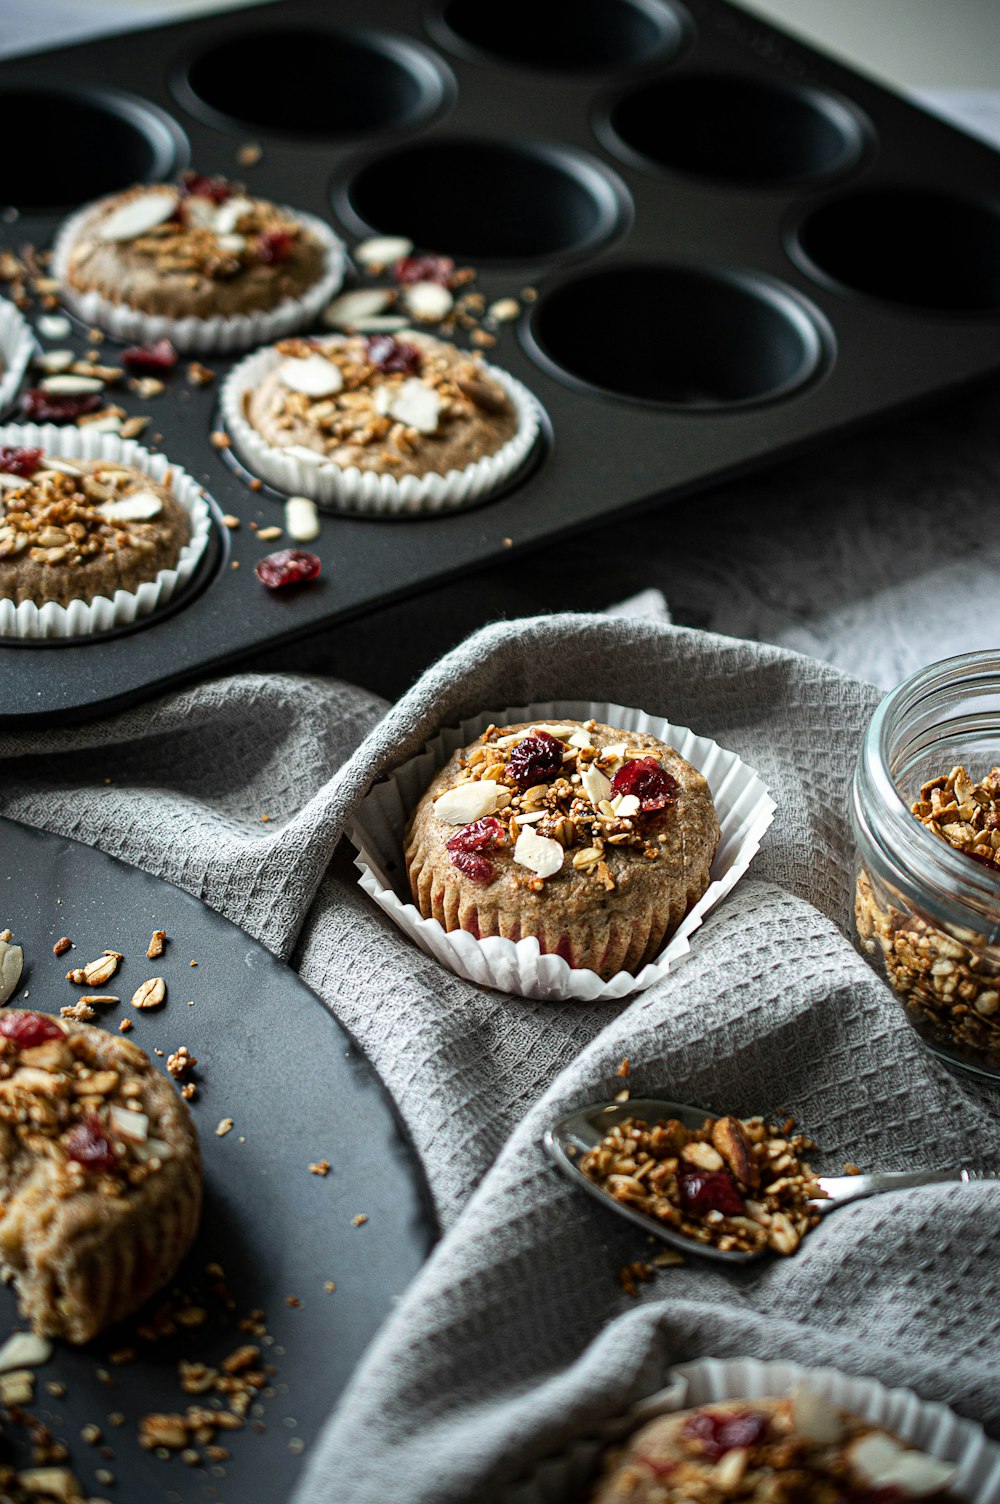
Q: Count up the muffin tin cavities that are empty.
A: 7